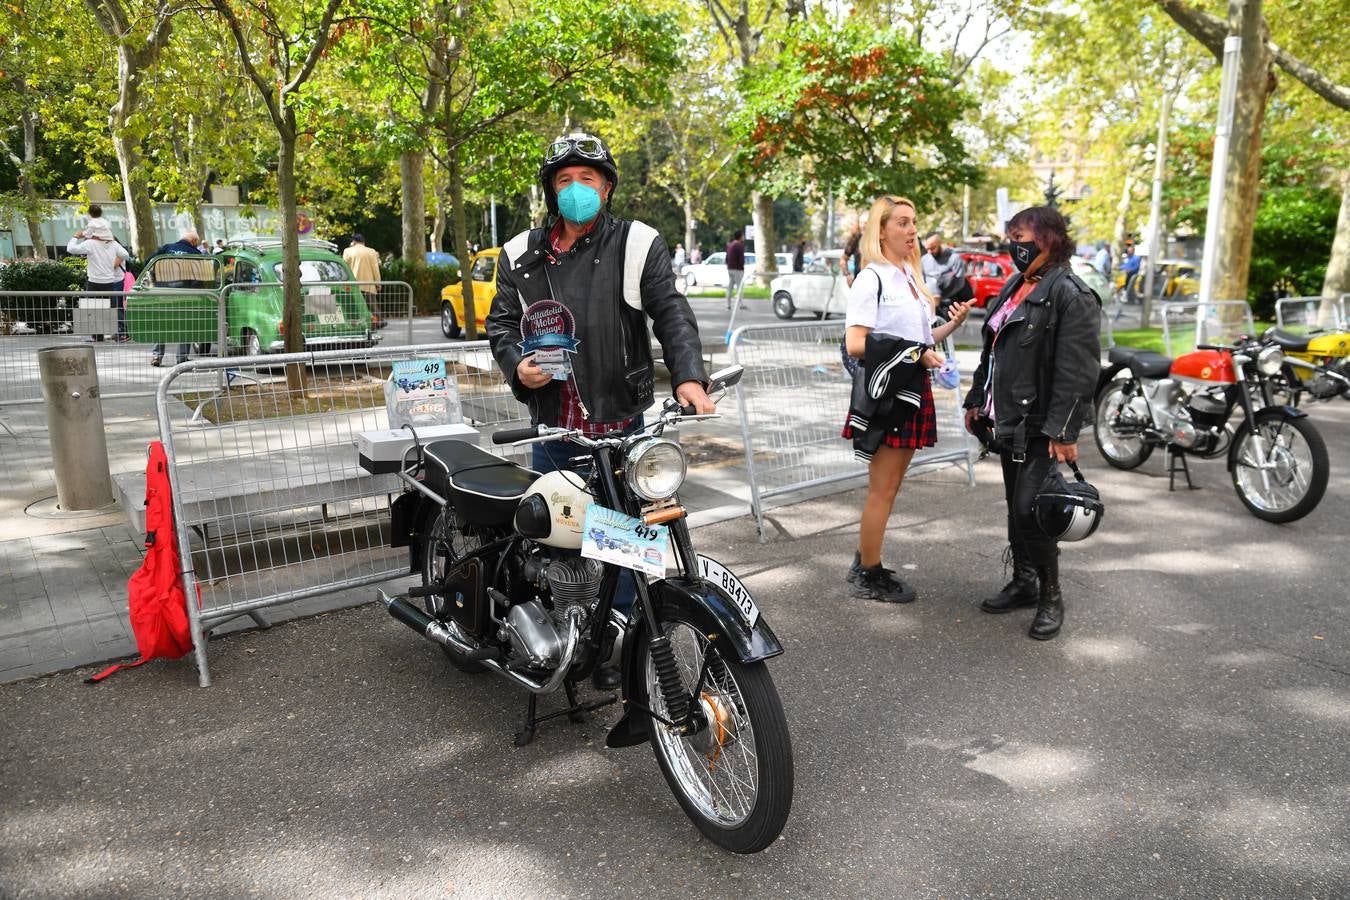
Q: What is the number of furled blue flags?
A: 0